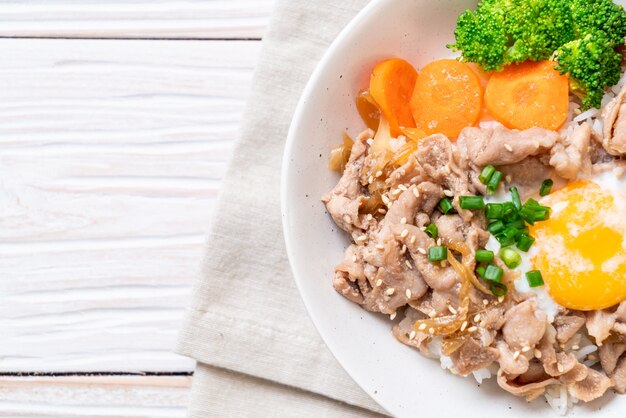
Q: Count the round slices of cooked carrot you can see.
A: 3